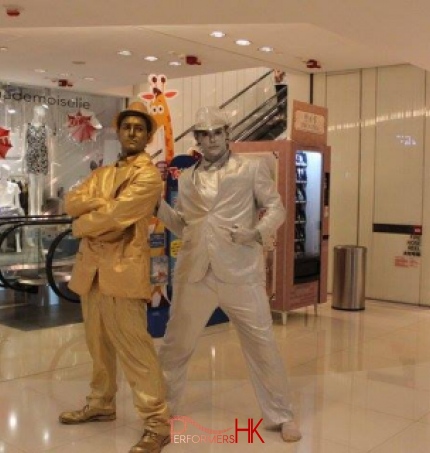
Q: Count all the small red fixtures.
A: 4